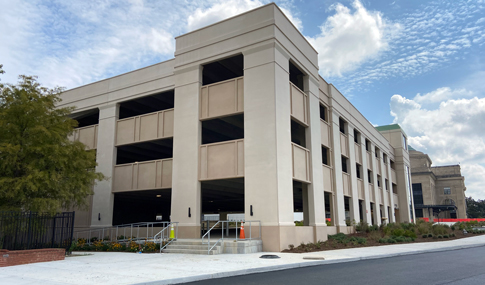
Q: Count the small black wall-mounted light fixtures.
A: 3